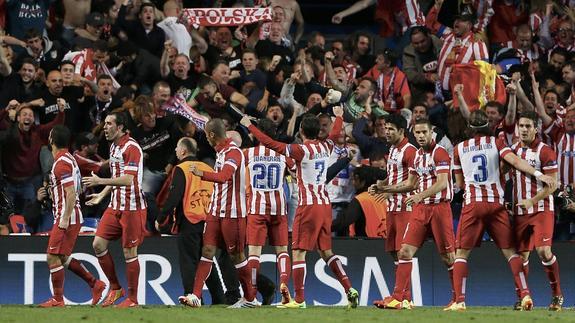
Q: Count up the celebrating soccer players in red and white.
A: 9